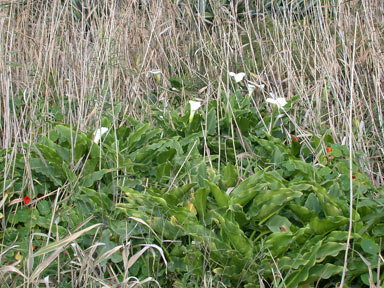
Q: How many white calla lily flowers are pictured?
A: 6